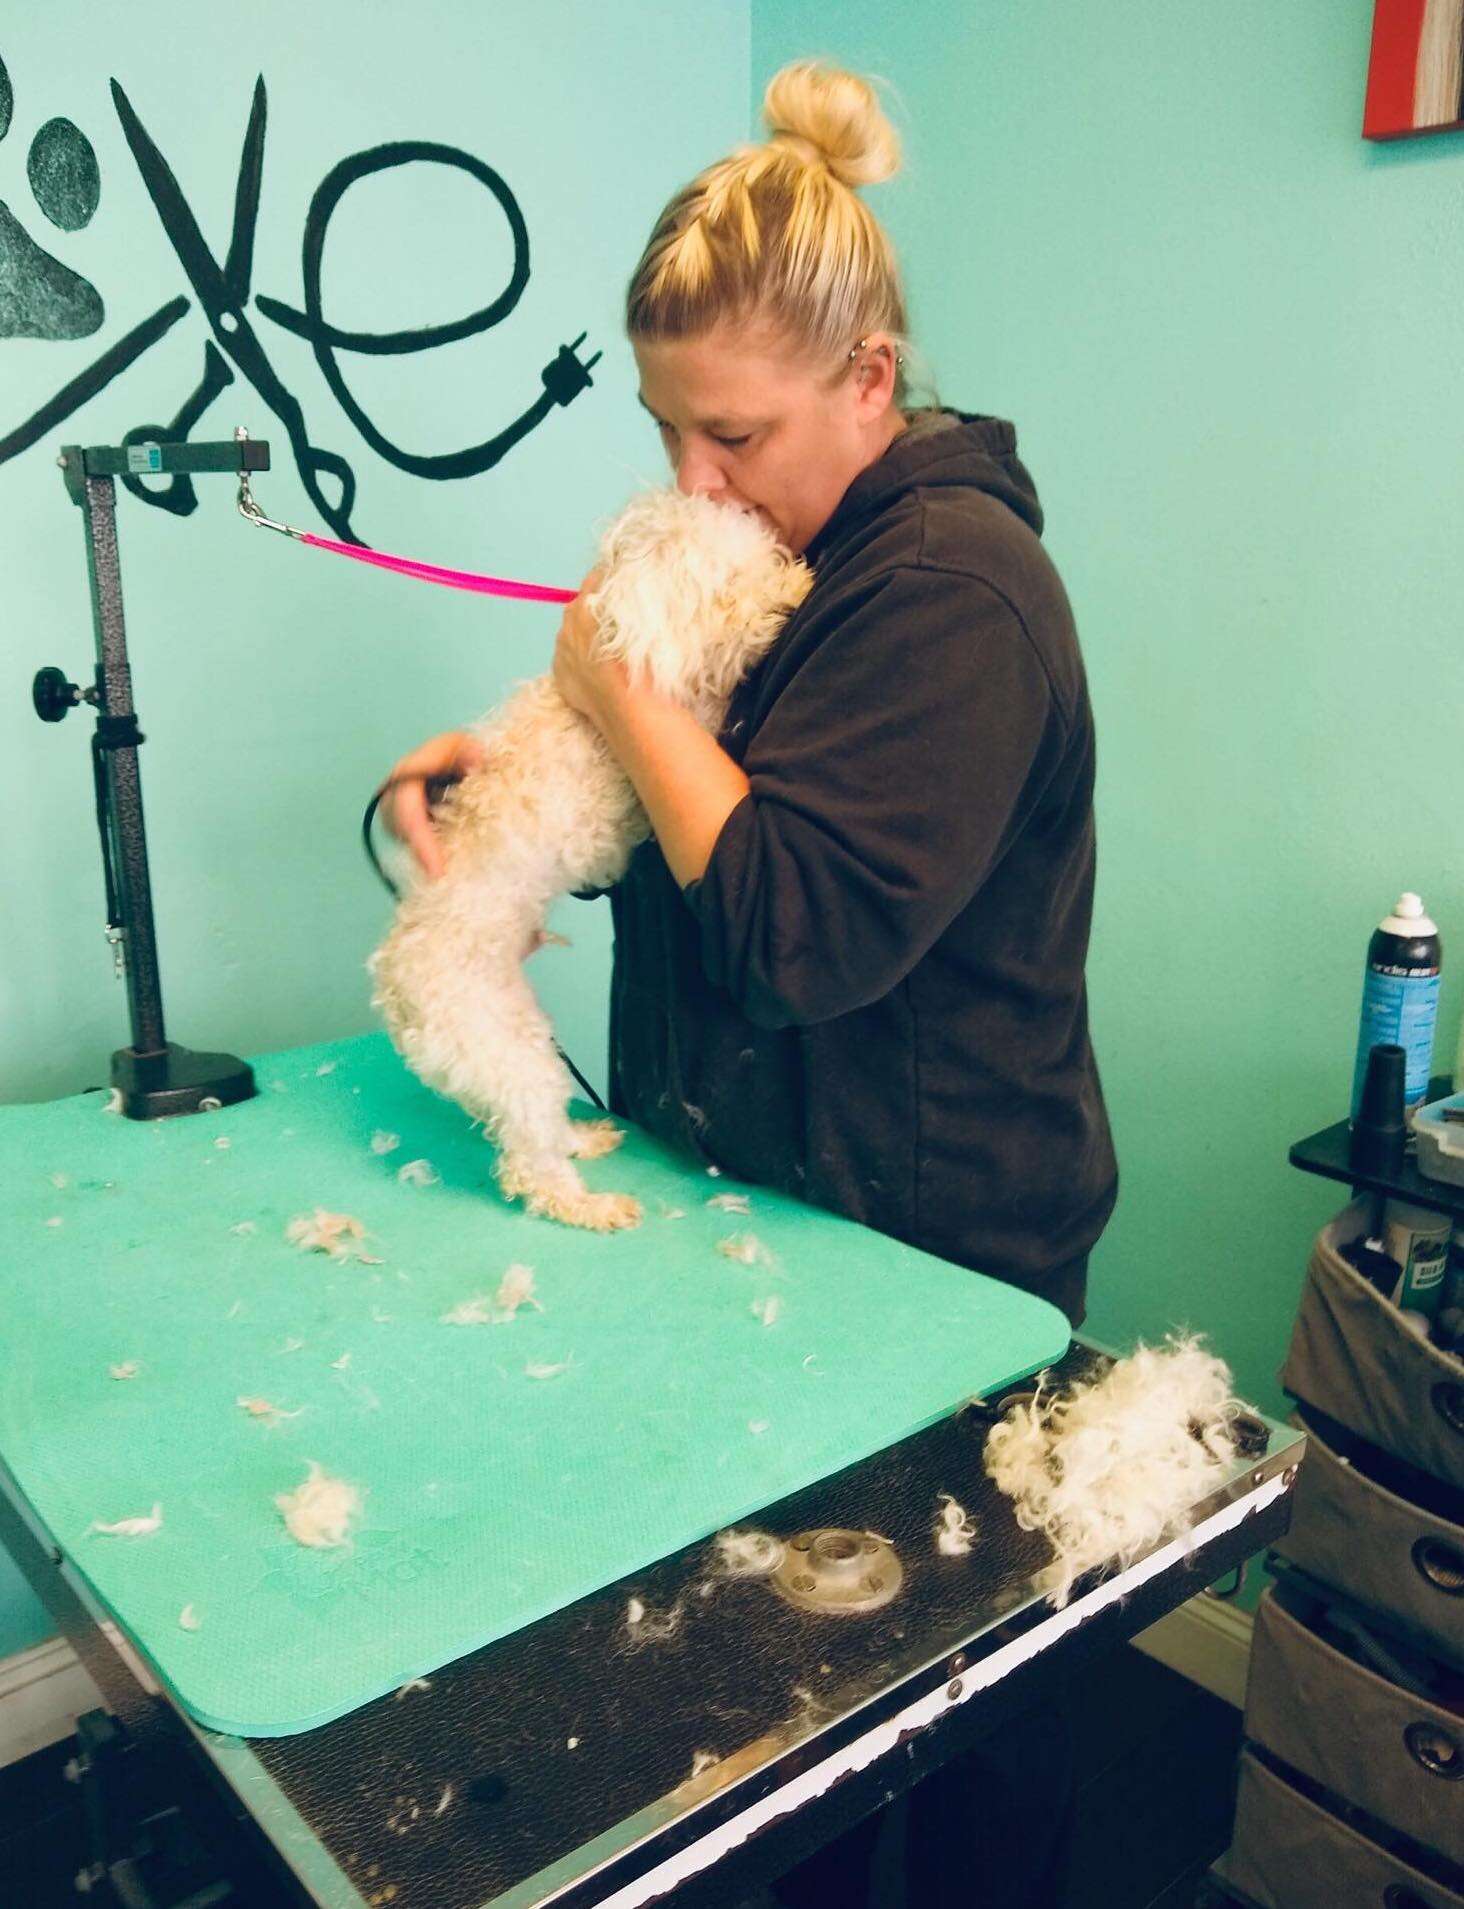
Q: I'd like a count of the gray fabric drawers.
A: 4